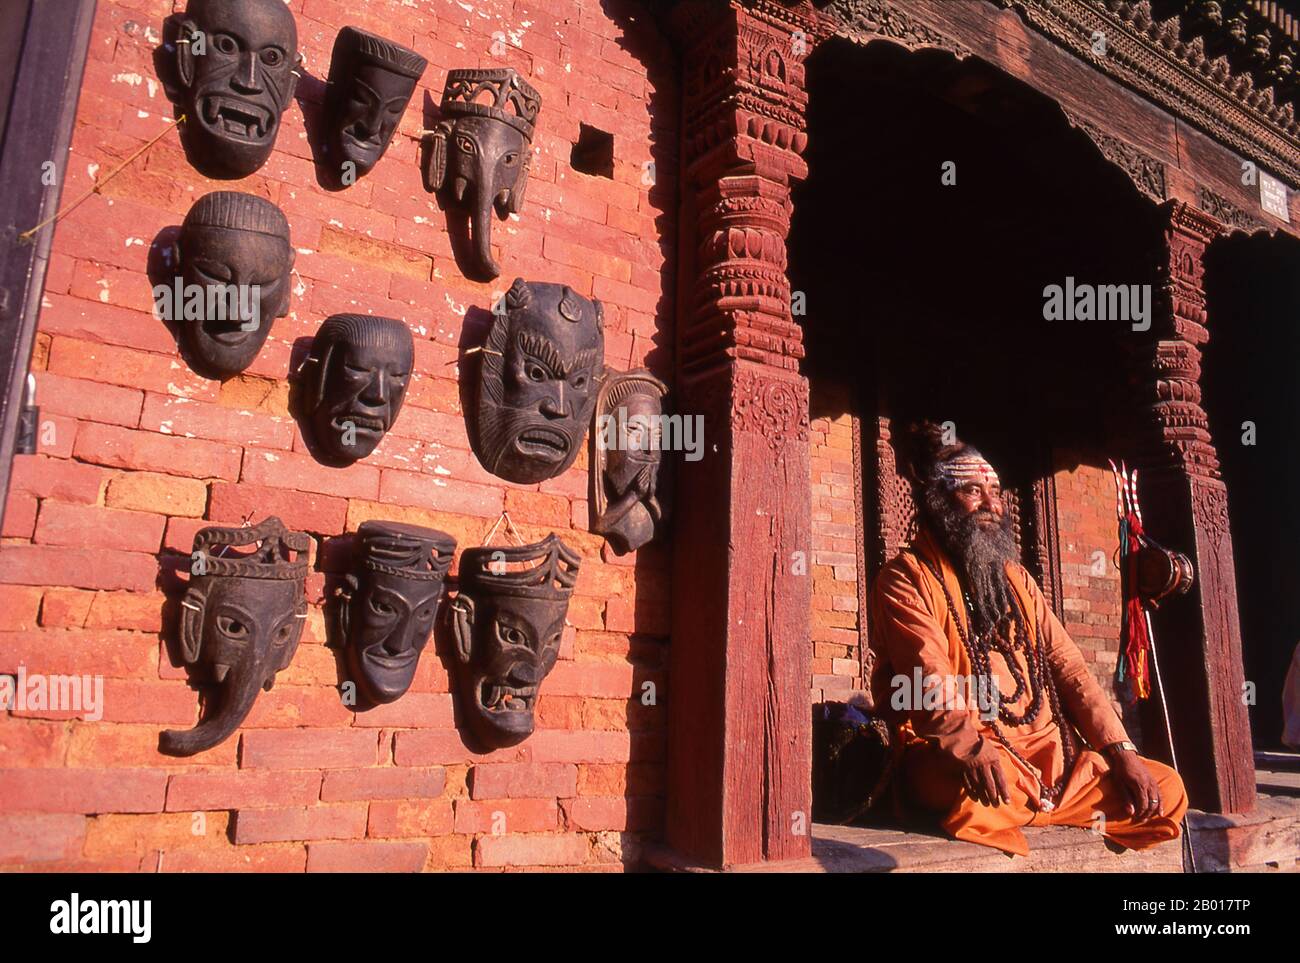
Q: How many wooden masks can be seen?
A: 10